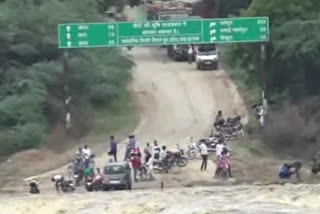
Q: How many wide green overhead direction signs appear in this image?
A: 1